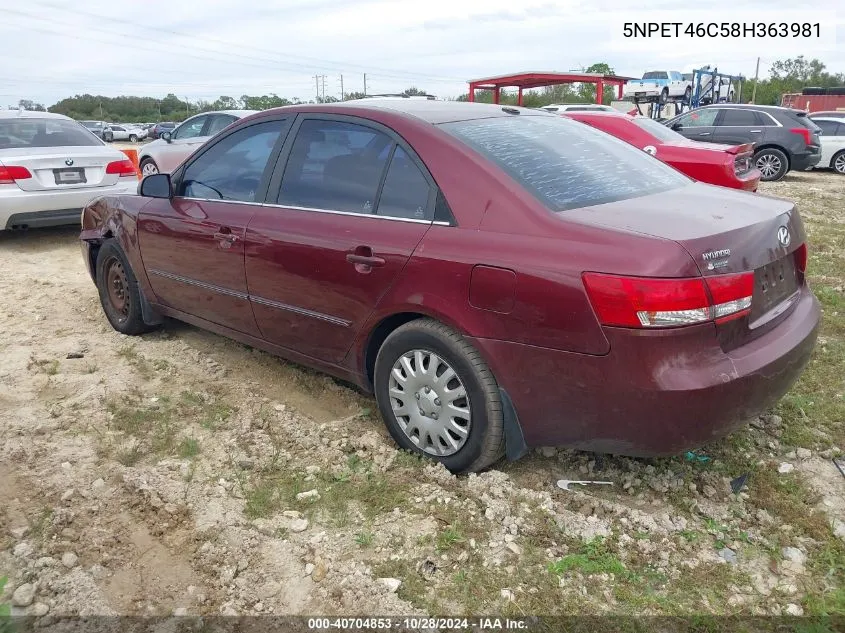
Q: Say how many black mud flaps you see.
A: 2